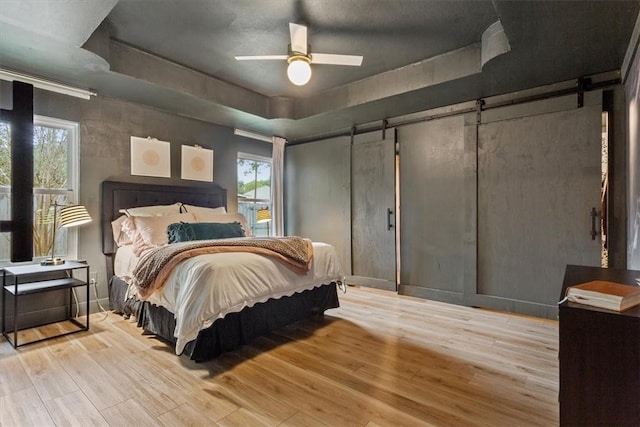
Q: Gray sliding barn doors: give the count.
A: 2